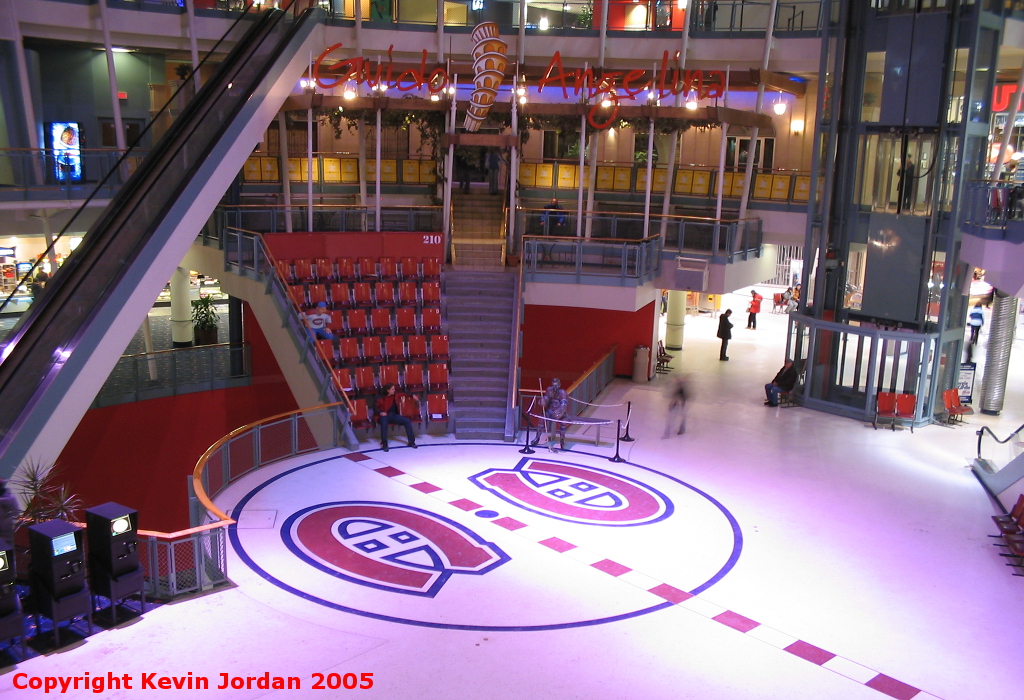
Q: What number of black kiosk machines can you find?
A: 3